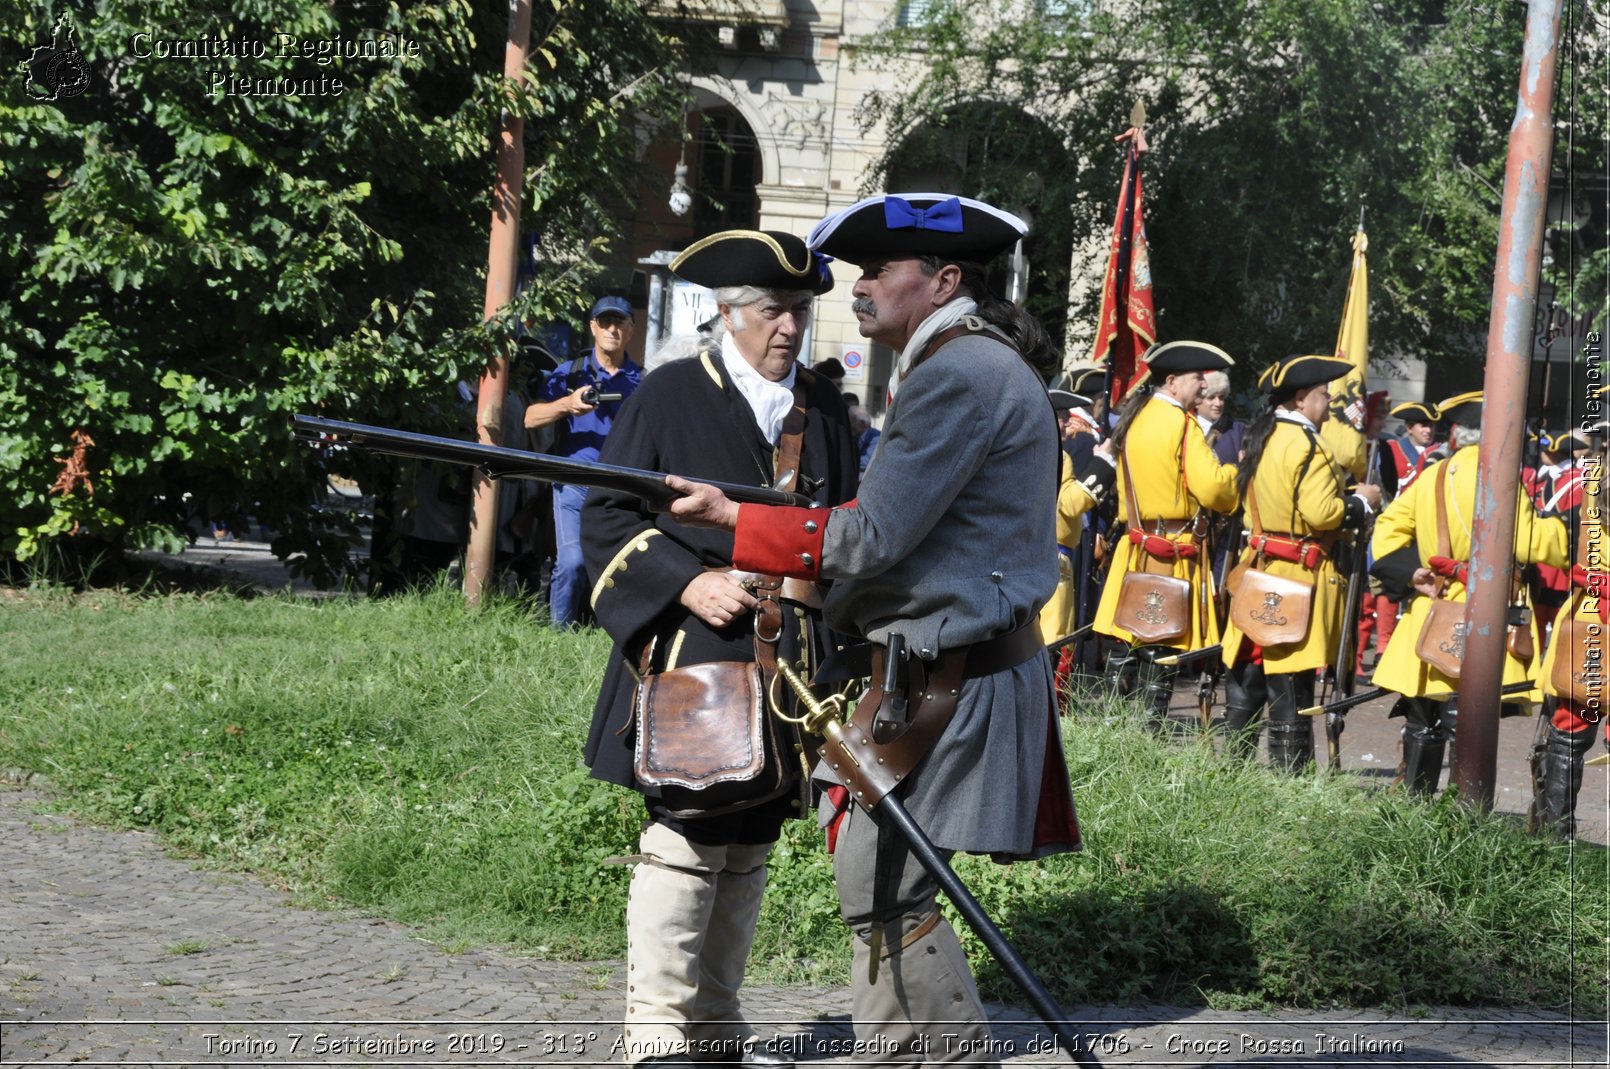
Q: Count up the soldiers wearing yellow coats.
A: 5